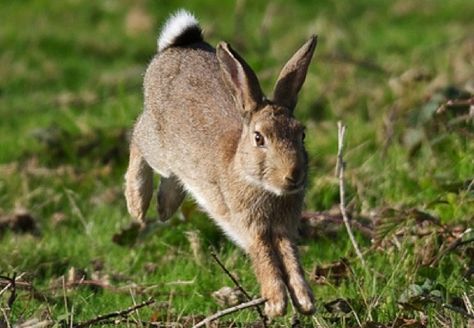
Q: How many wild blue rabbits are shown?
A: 0